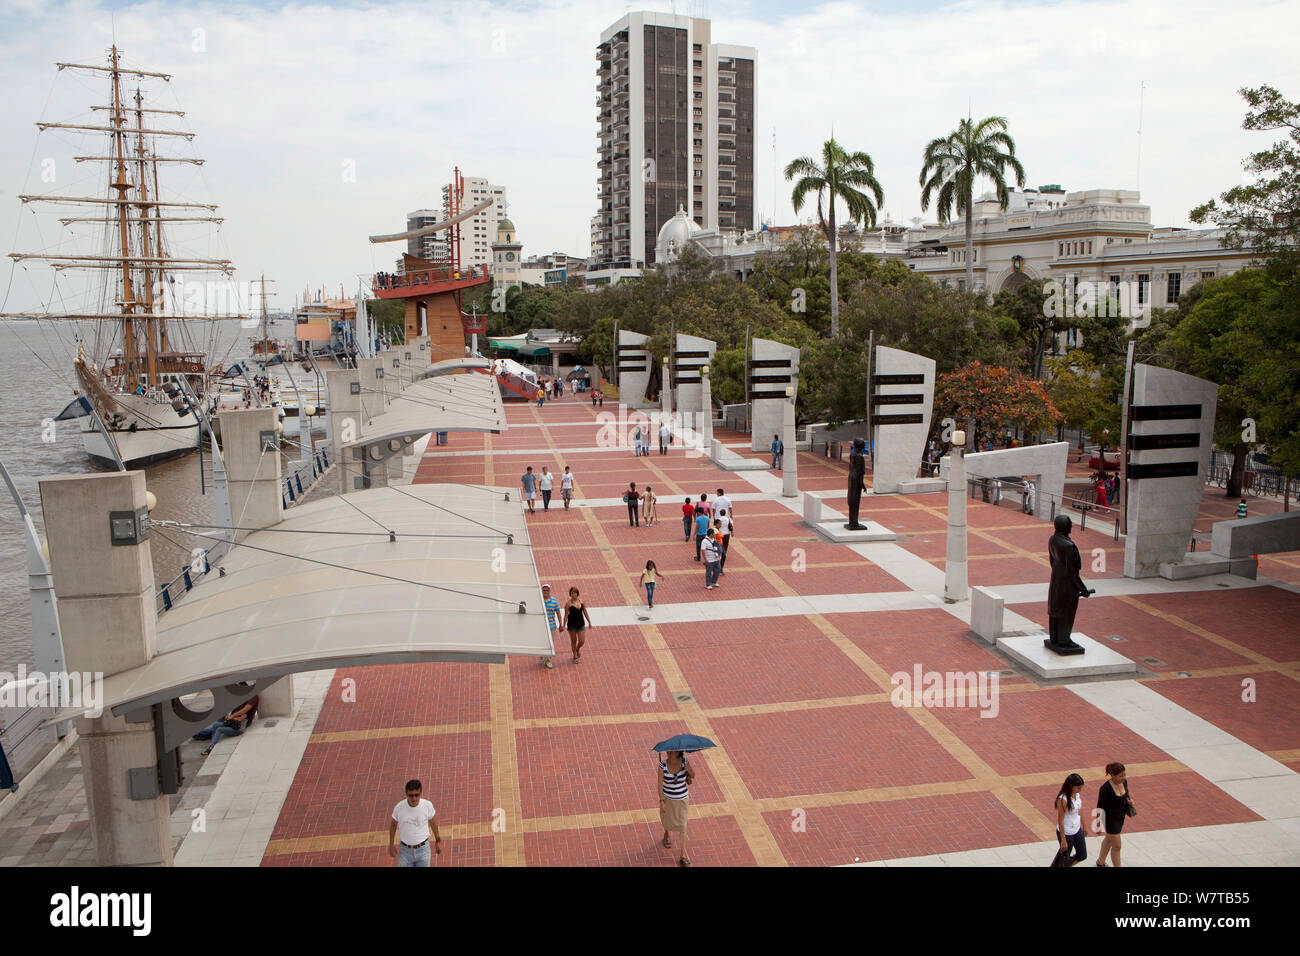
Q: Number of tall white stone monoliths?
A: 5